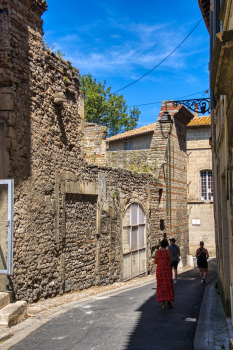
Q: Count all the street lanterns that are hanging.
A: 1